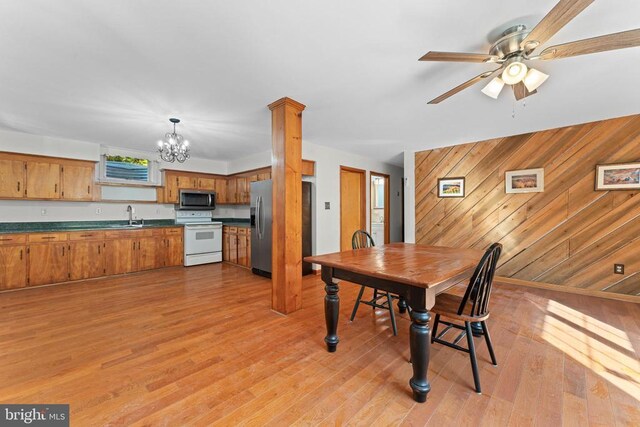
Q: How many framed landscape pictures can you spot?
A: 3